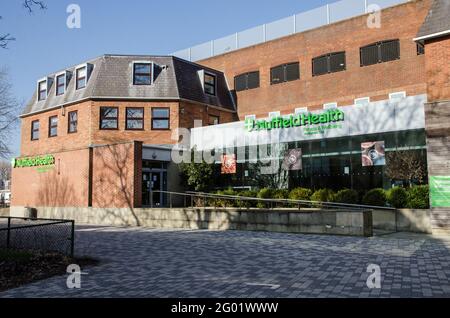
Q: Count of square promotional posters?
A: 3